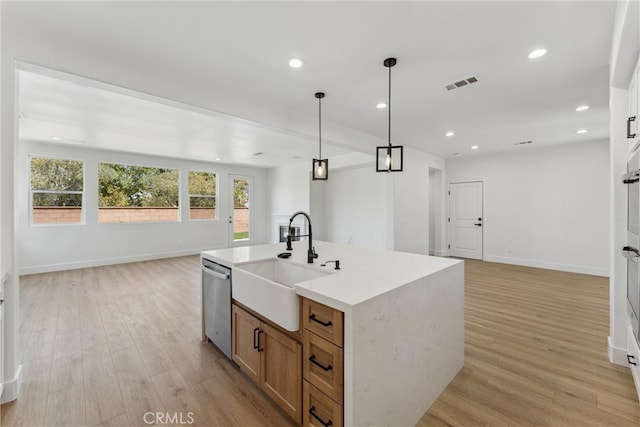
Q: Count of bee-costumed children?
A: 0